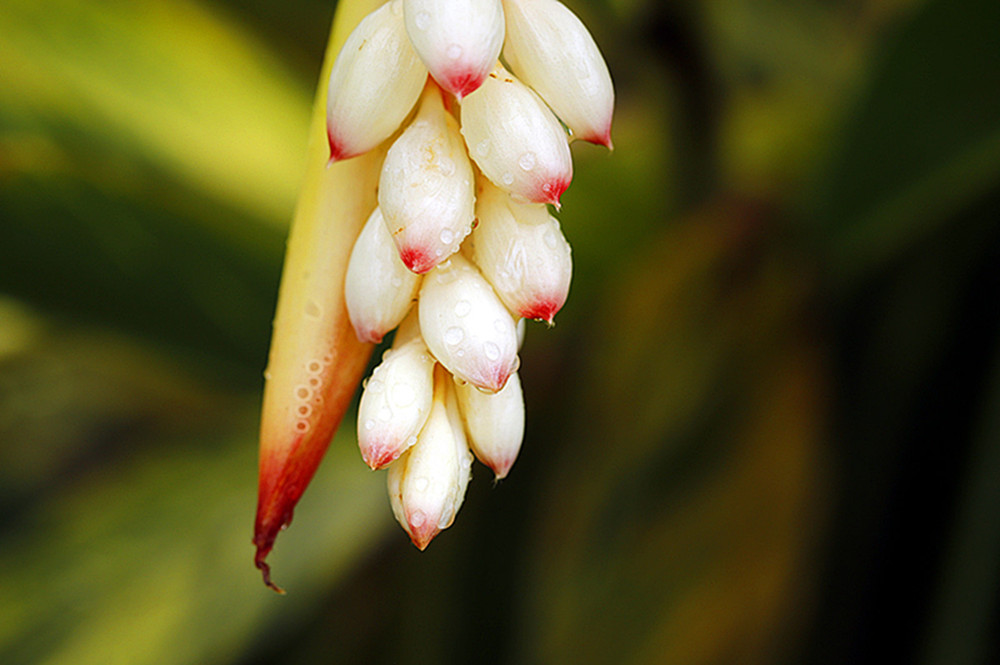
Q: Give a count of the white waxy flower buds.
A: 11